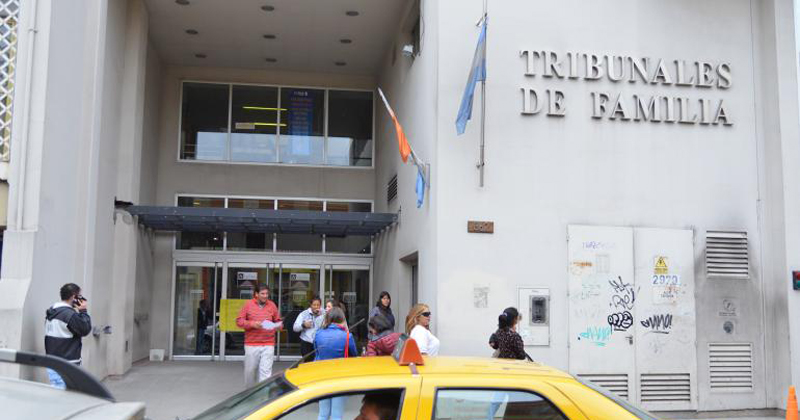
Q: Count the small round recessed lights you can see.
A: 9